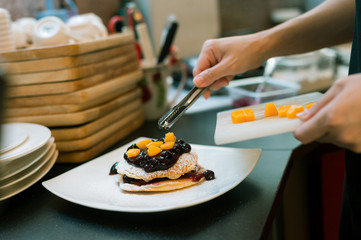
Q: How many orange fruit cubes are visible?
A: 12